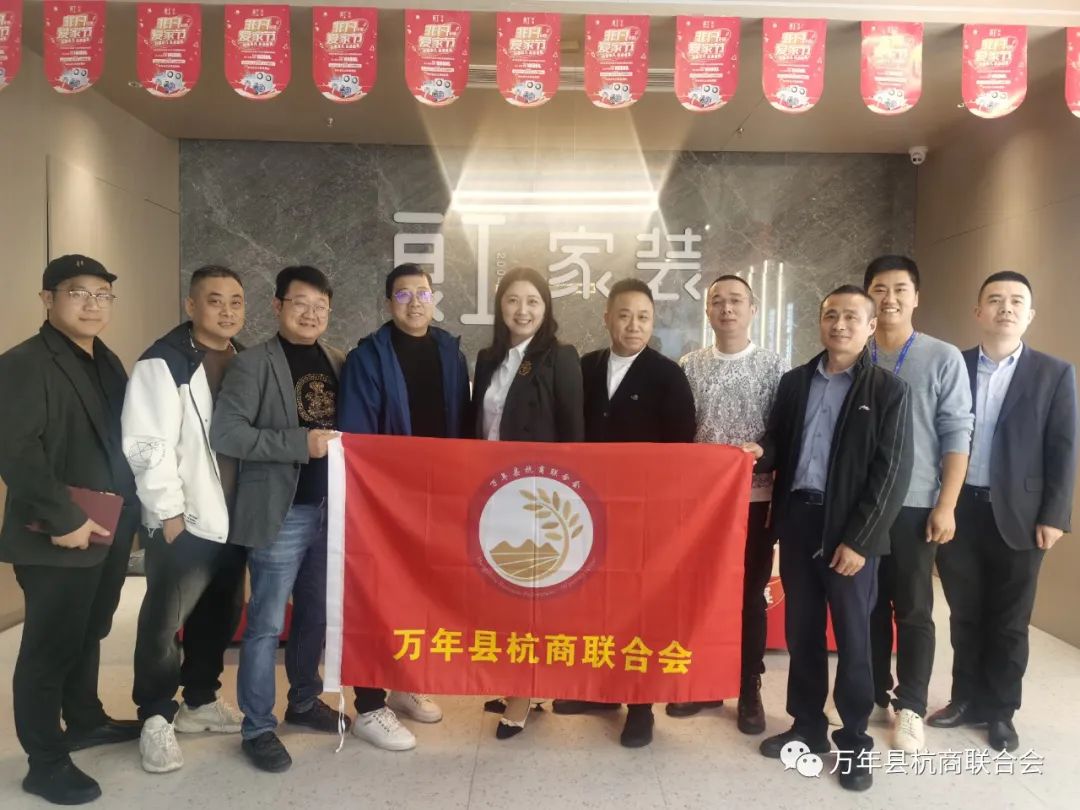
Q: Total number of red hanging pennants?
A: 13